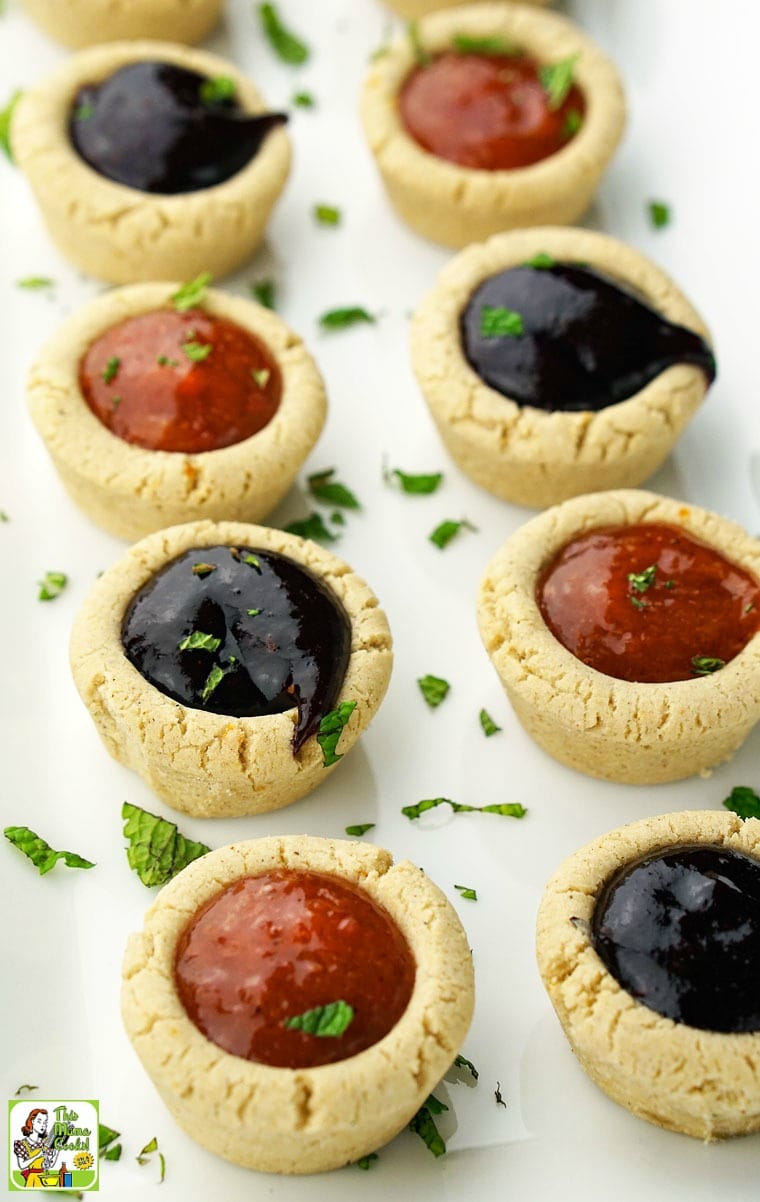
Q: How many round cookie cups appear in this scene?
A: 10